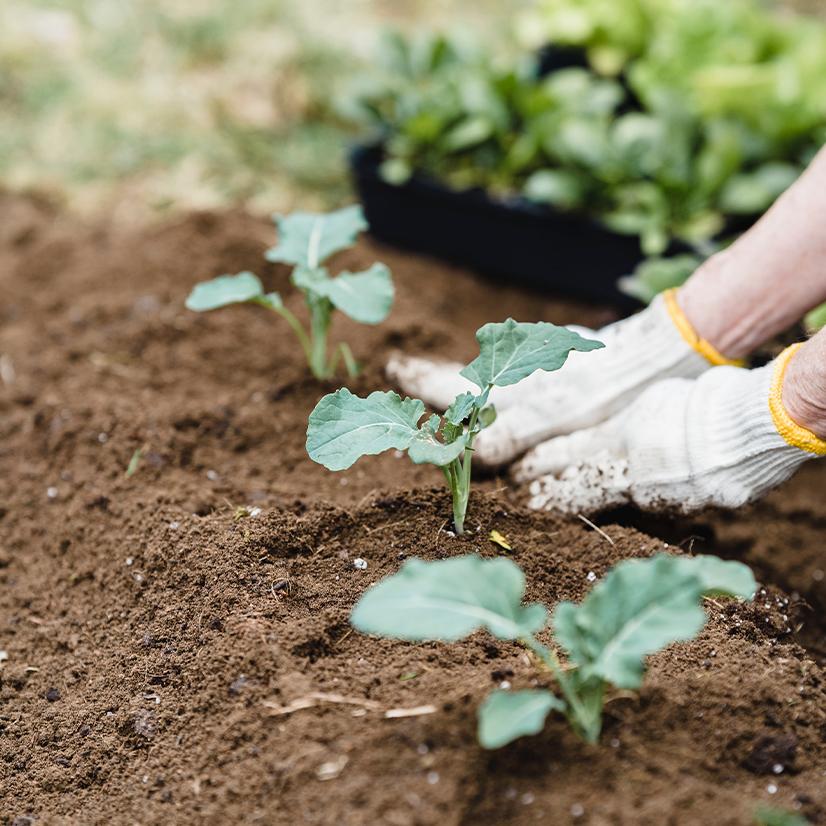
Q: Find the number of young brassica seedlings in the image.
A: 3